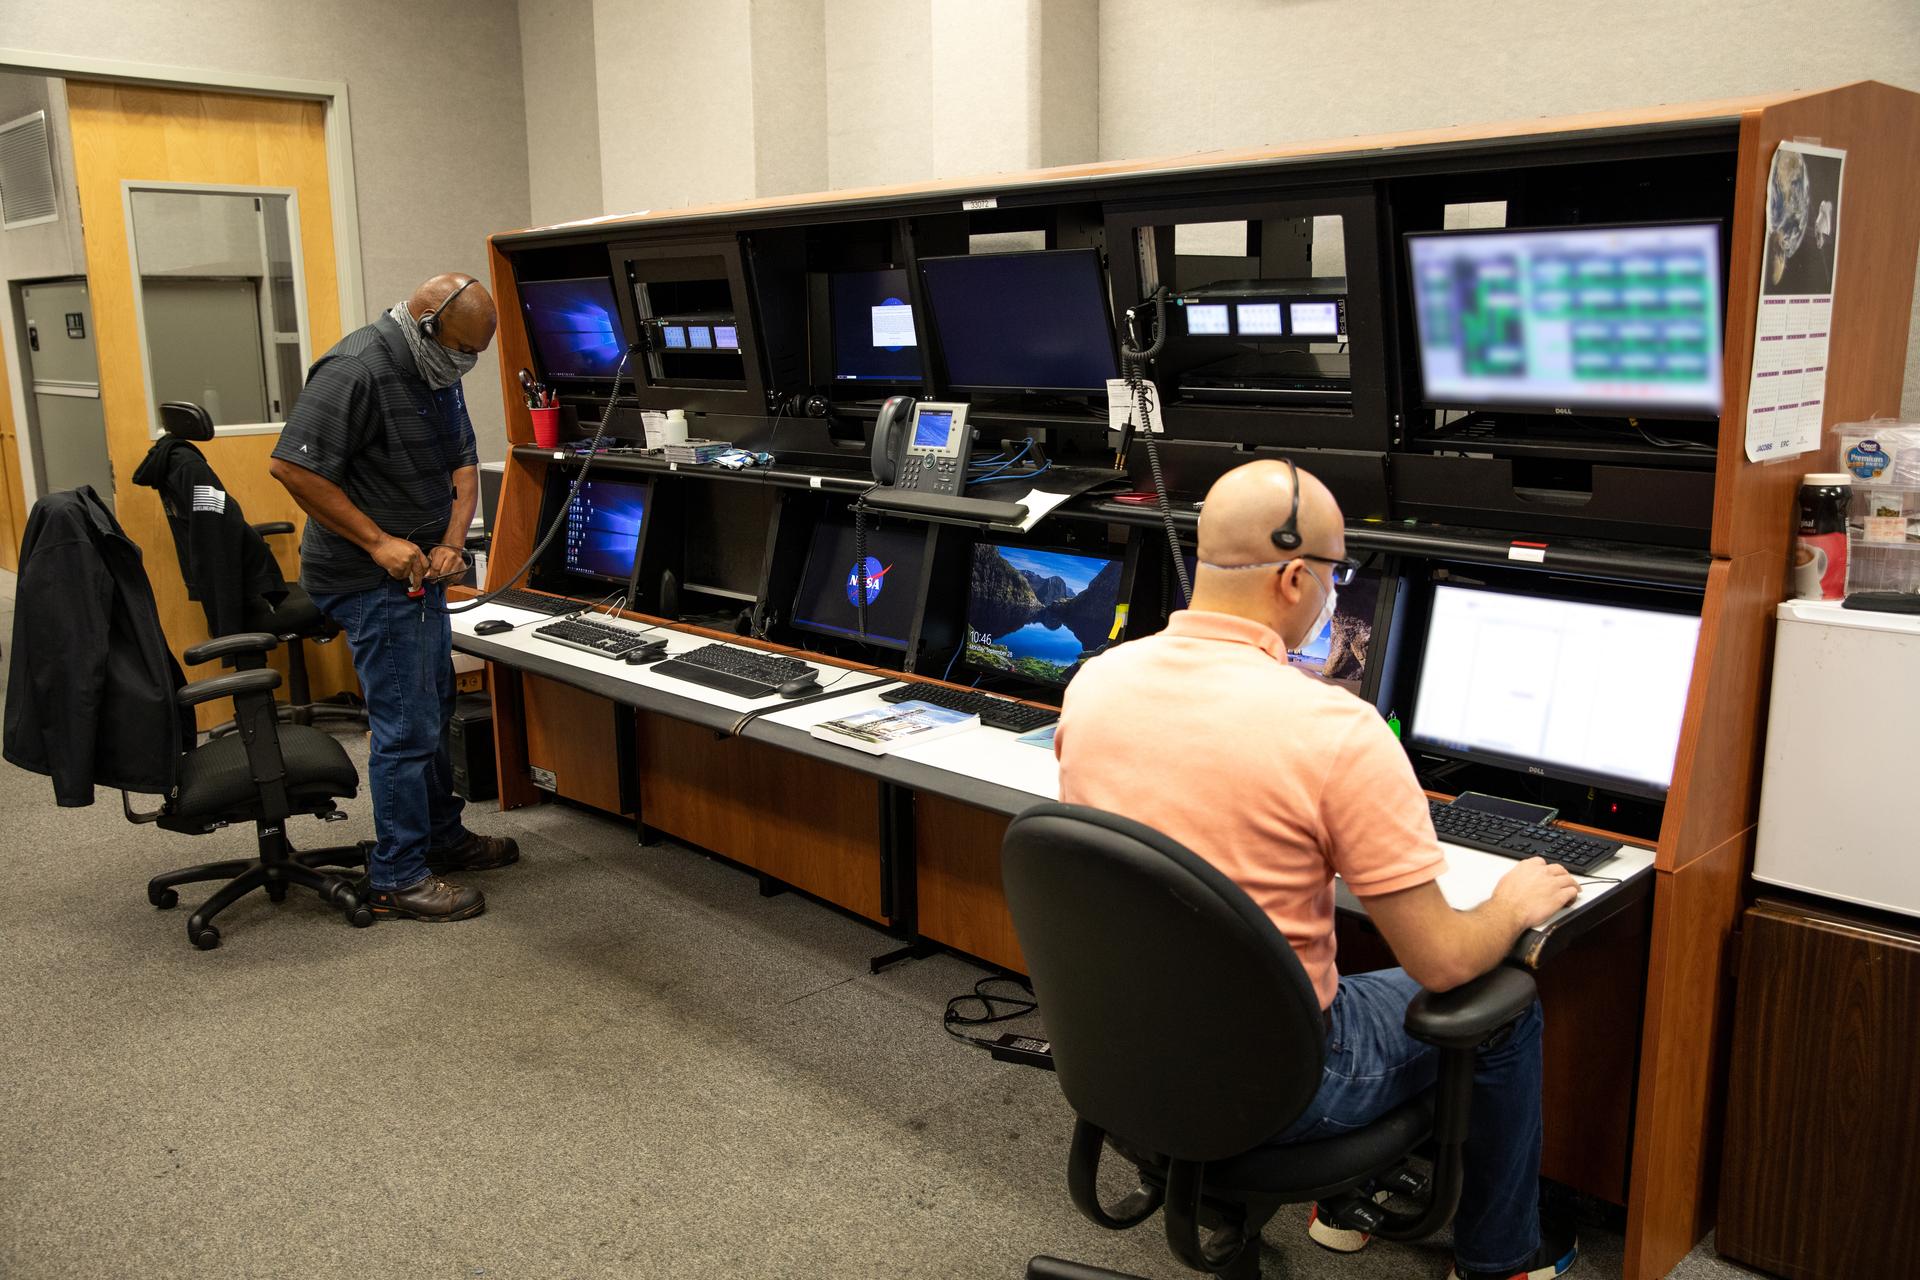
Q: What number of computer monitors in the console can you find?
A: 9